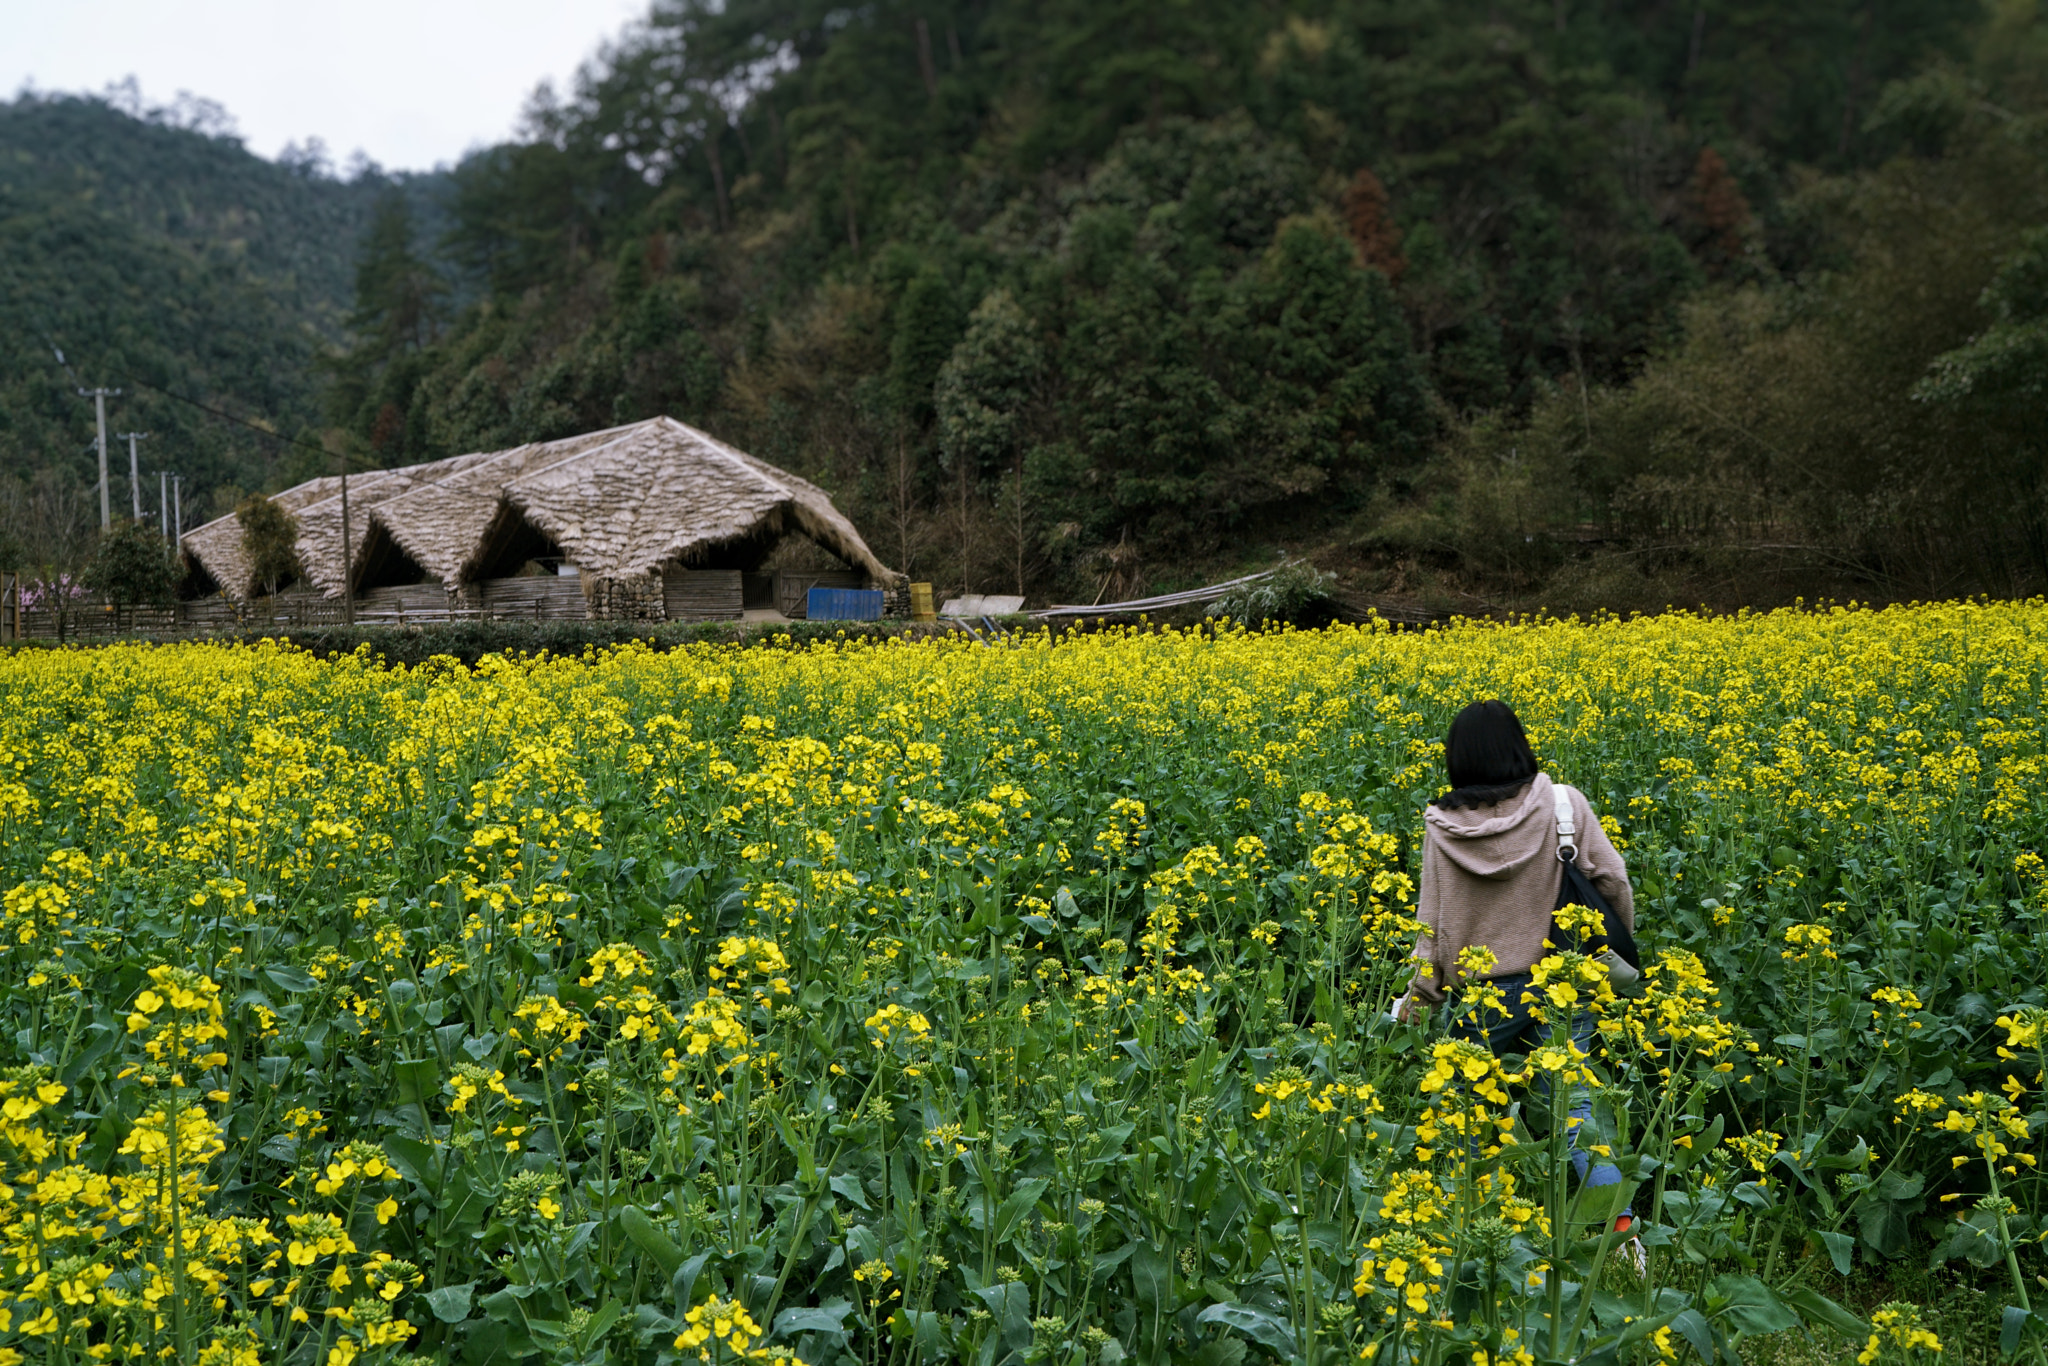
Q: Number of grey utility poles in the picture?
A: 4